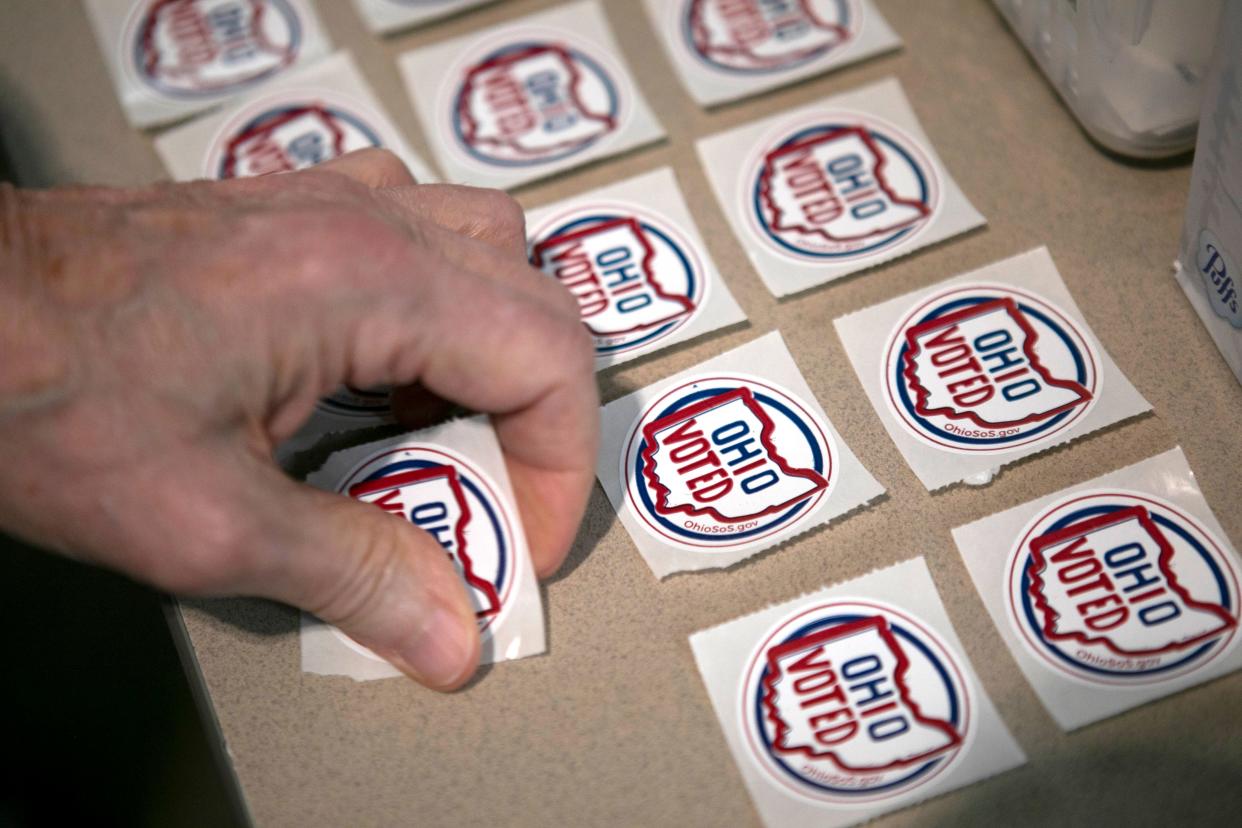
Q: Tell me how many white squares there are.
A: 13